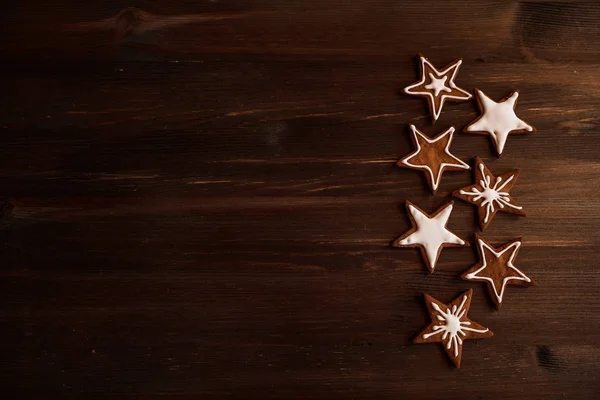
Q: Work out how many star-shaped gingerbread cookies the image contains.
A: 7